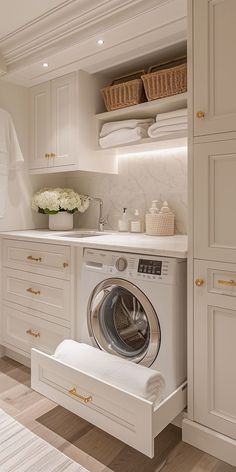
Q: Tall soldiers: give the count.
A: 0